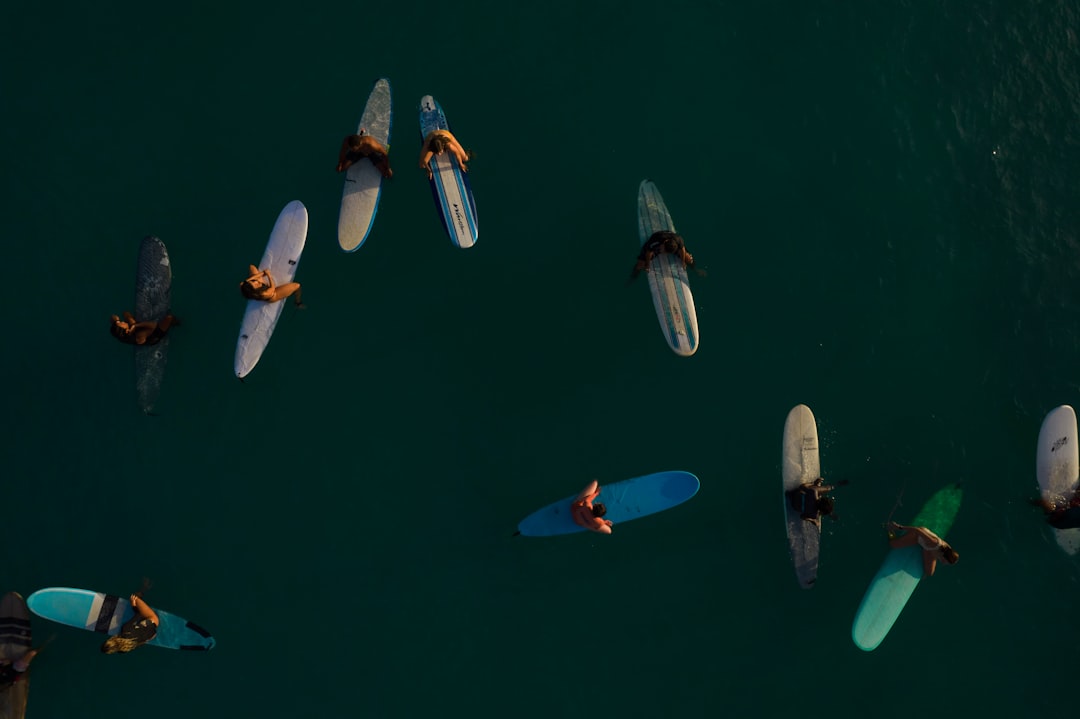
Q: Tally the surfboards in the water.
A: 11